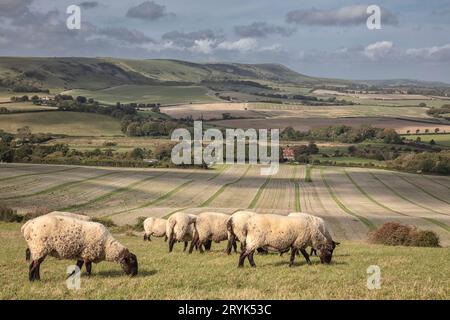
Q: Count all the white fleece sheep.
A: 8